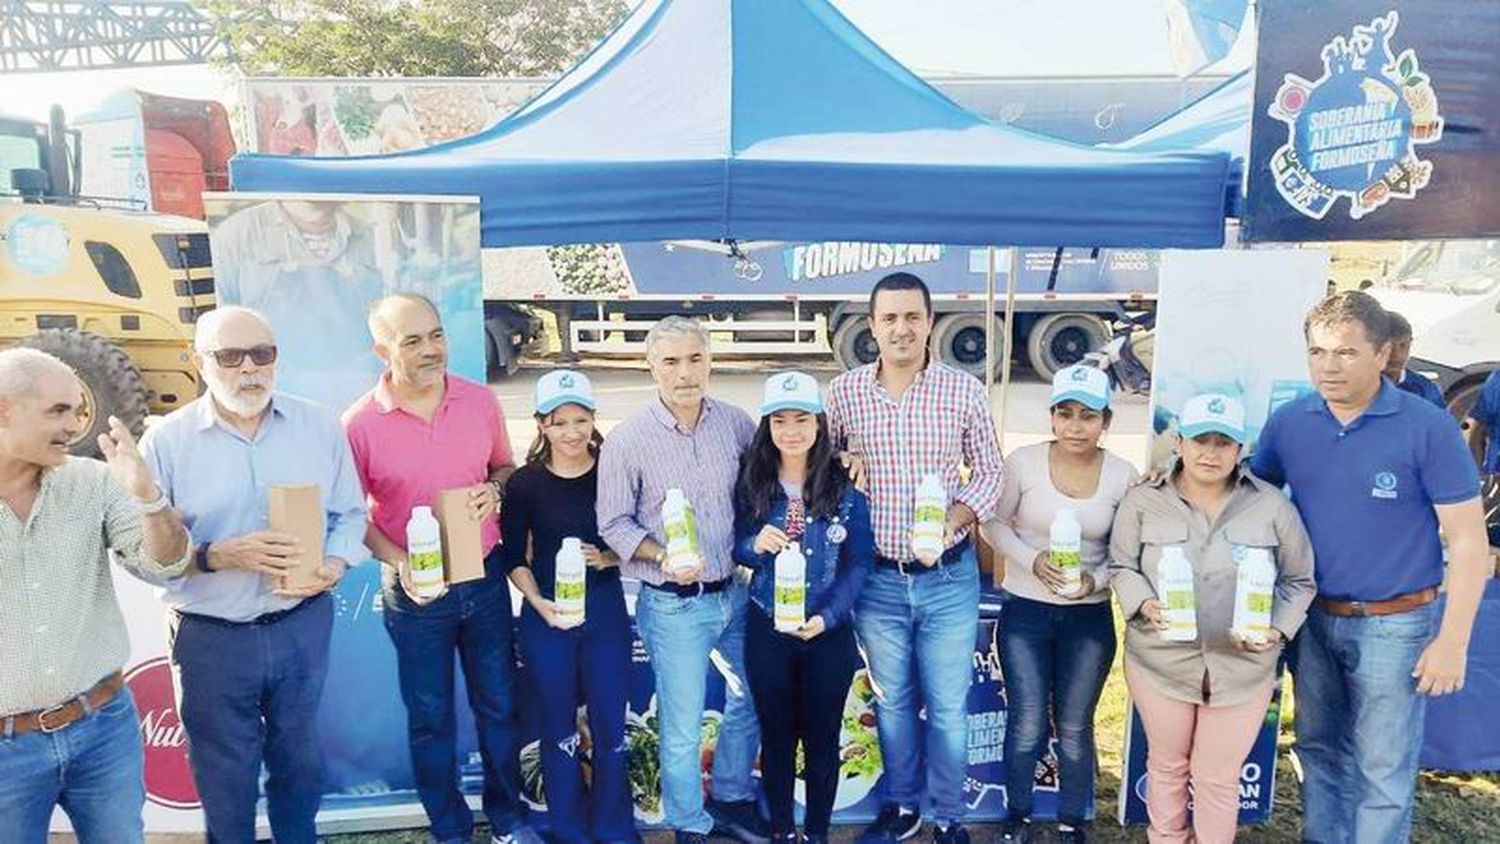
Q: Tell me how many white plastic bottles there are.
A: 8